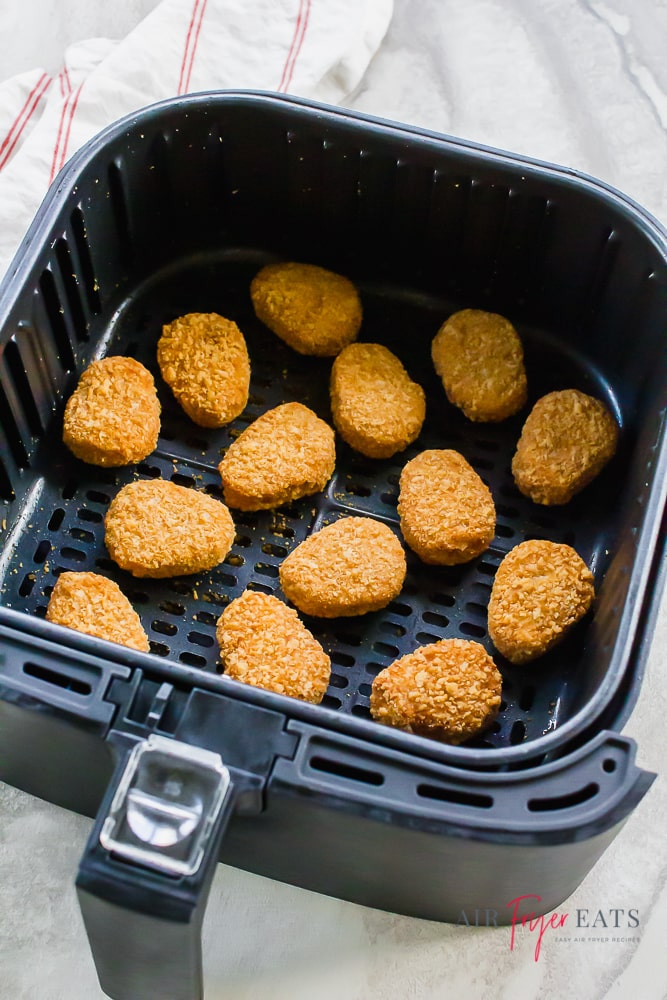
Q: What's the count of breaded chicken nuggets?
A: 14